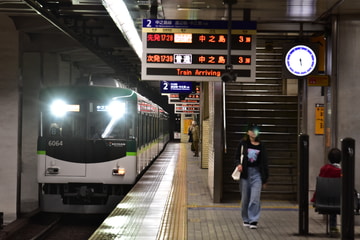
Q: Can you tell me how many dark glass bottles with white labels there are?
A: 0